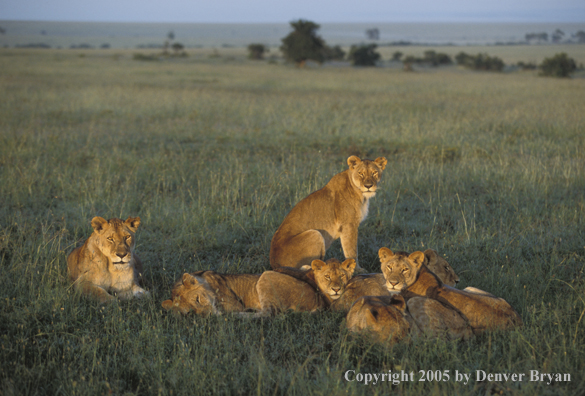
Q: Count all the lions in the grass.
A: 7